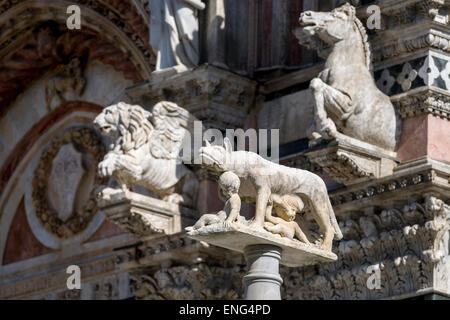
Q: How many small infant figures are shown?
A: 2